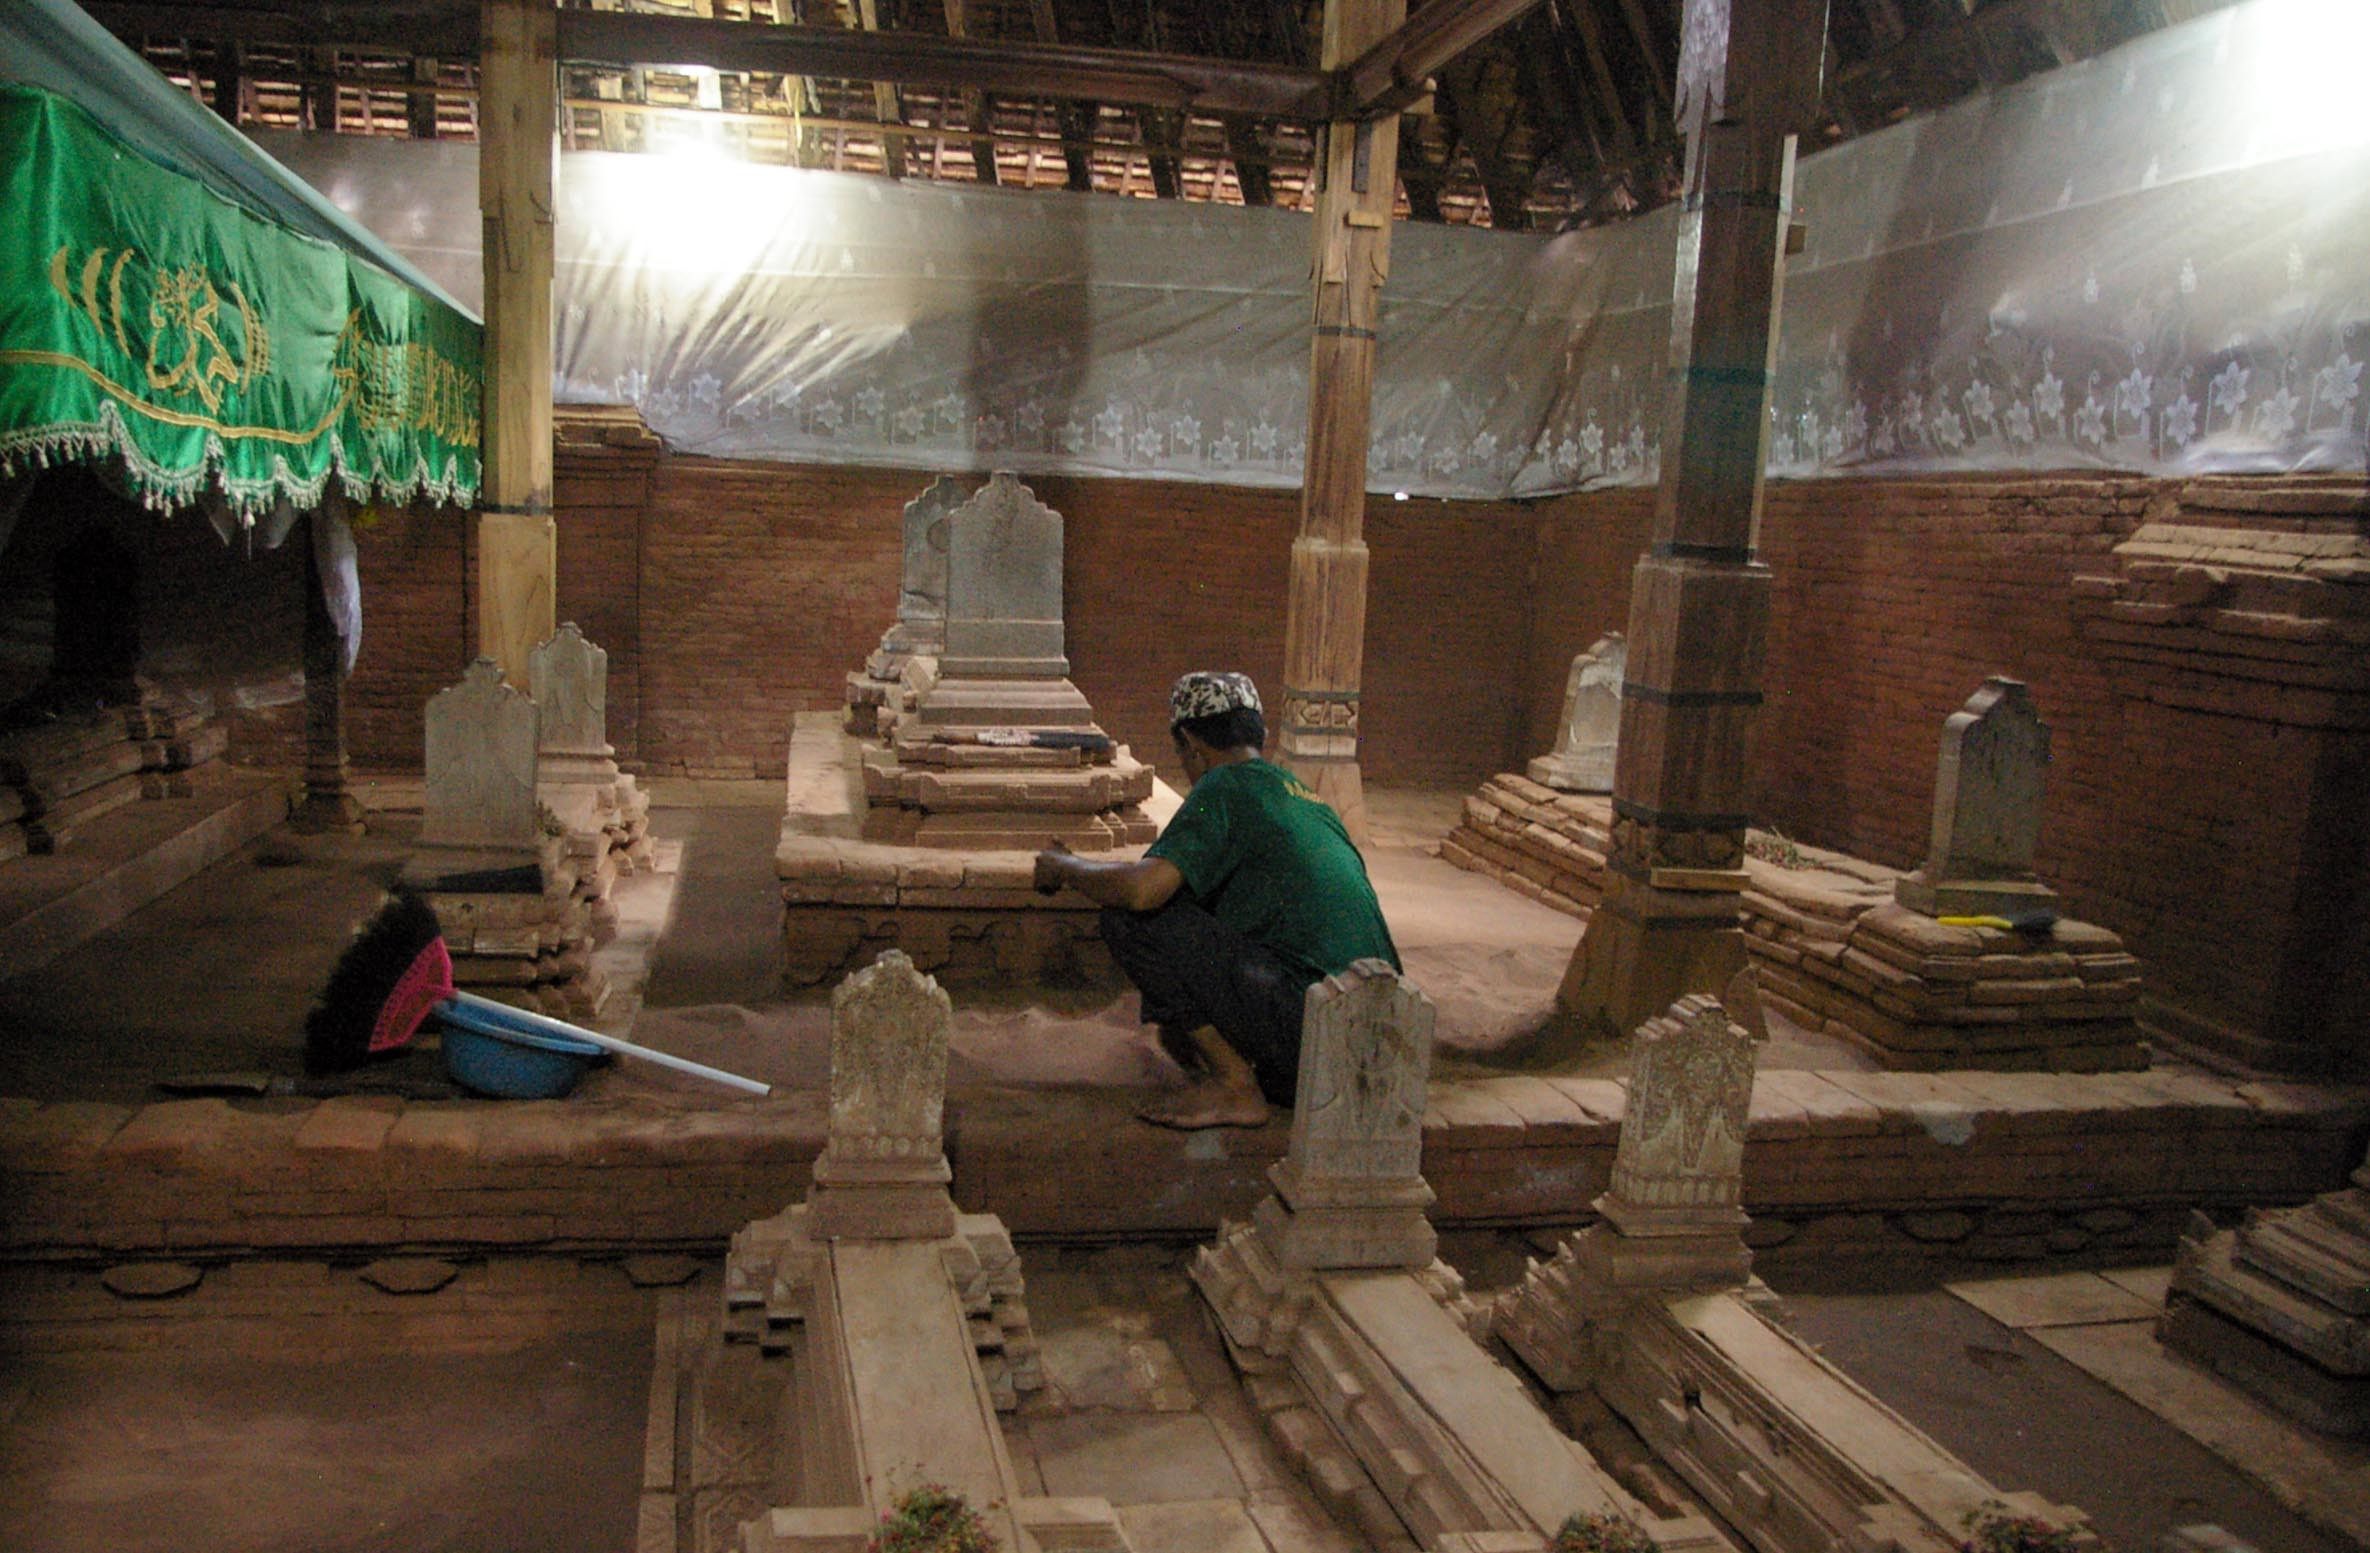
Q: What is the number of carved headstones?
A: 9